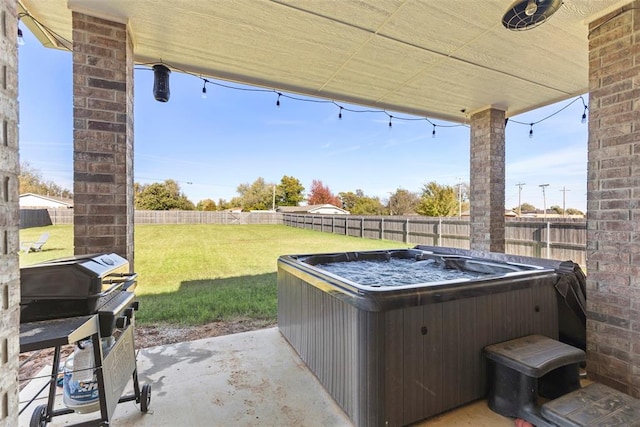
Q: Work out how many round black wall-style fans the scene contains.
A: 1